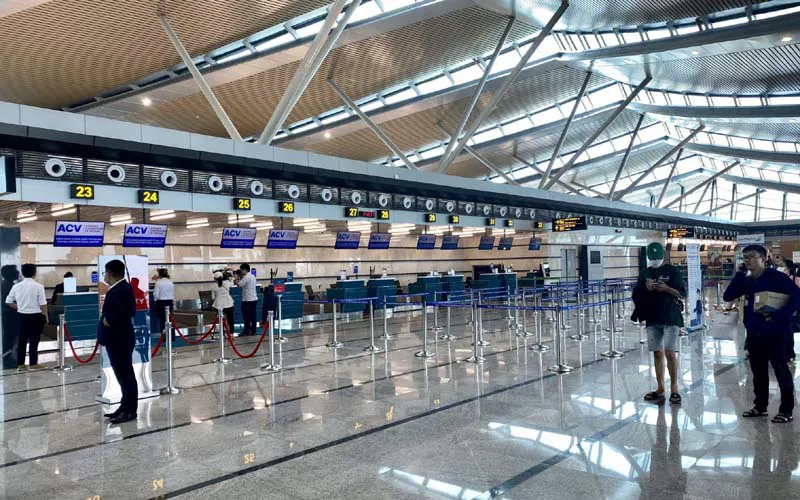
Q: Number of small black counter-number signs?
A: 11